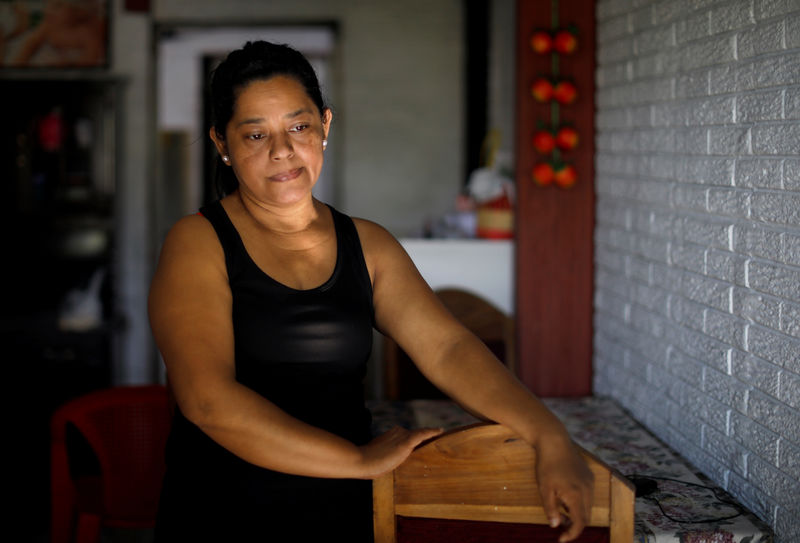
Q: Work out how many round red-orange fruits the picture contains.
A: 8